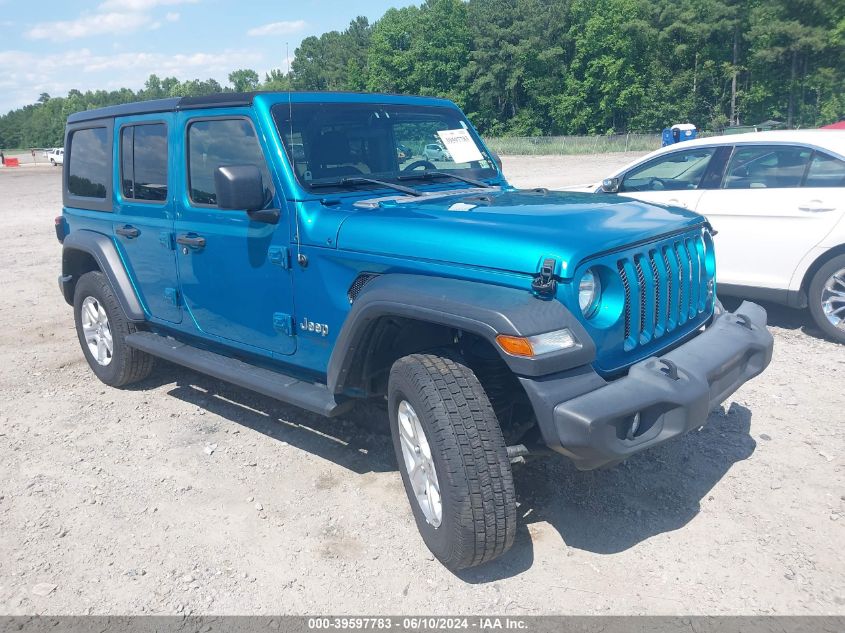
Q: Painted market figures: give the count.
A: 0